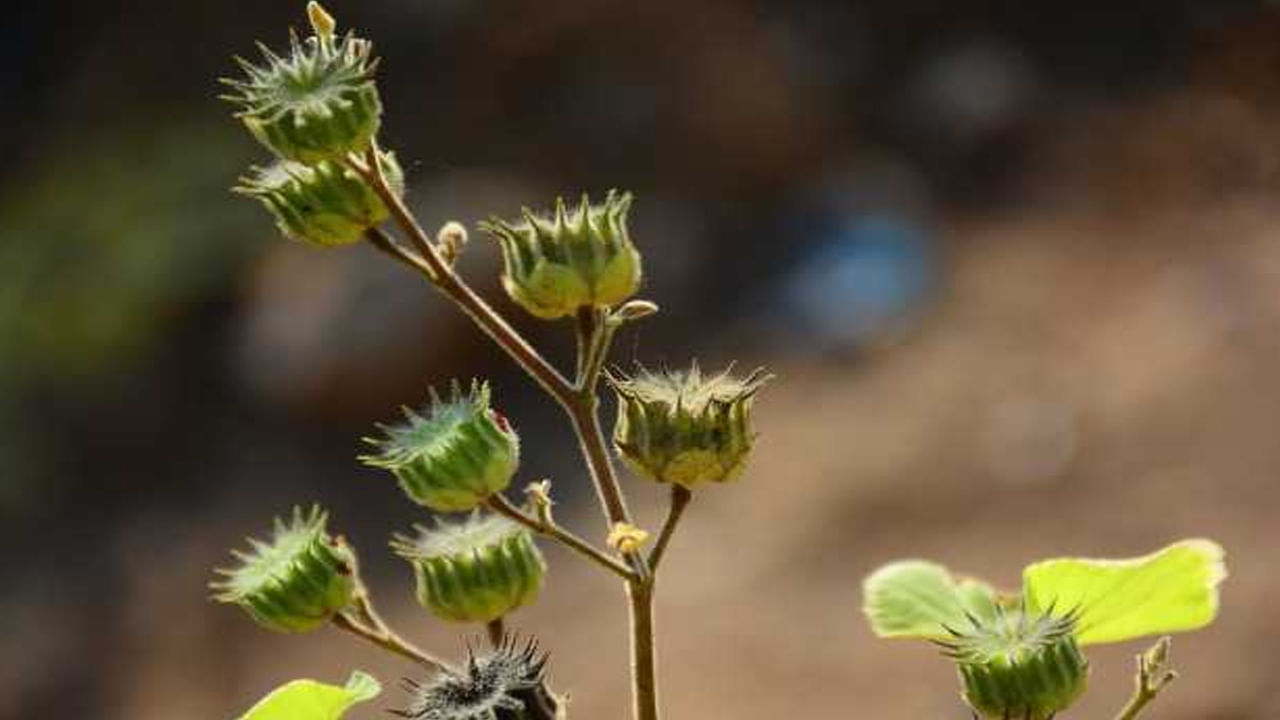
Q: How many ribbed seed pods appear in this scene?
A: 9